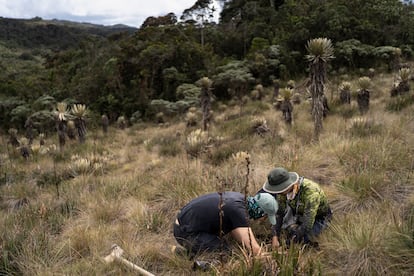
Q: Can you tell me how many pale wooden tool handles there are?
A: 1